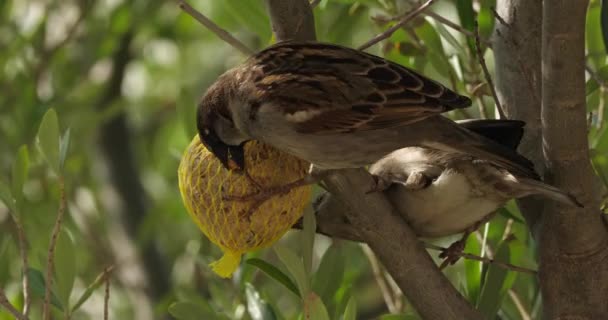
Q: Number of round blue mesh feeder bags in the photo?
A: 0